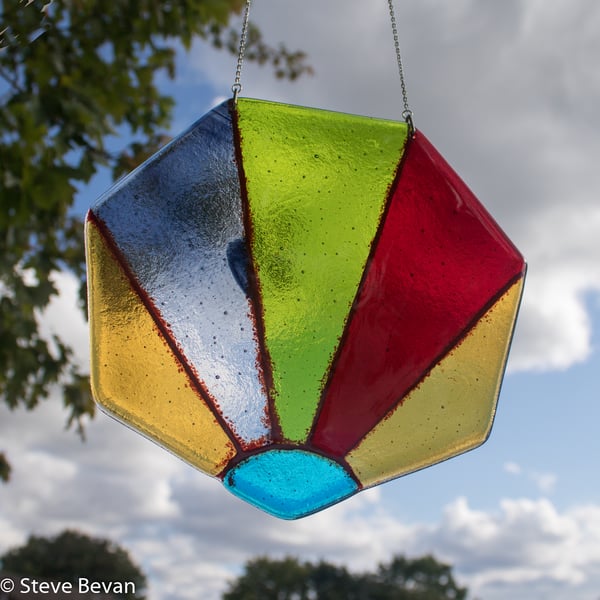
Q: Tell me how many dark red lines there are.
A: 5